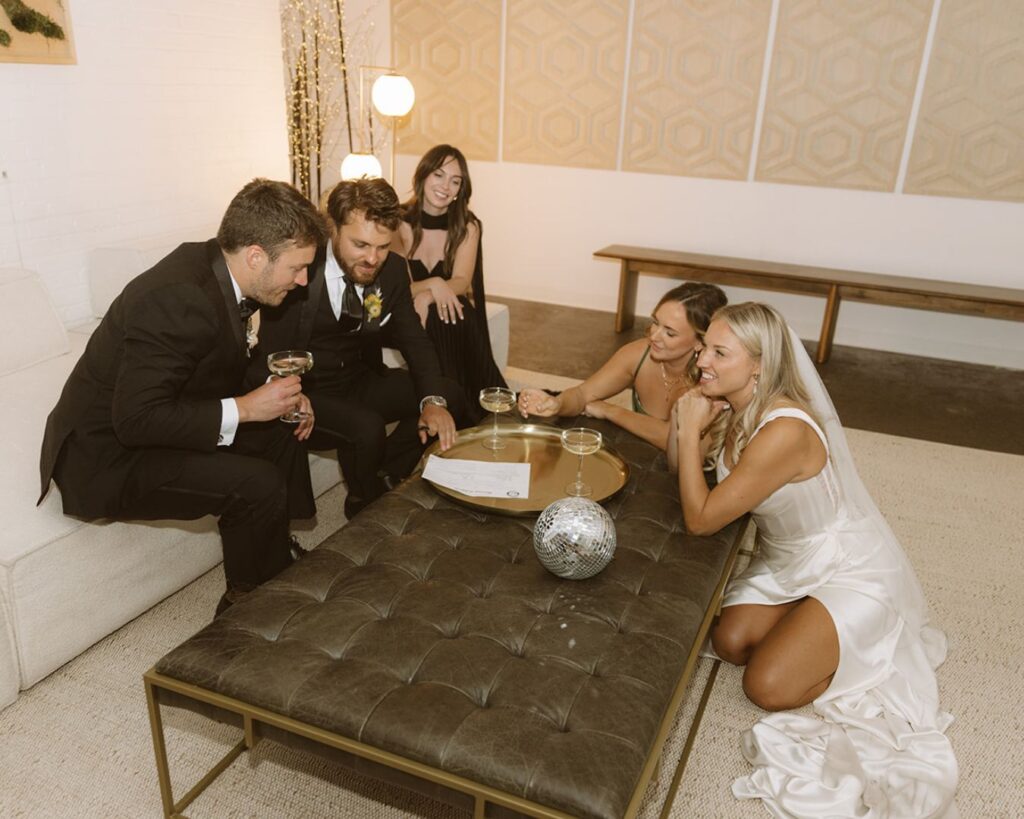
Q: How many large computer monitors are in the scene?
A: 0